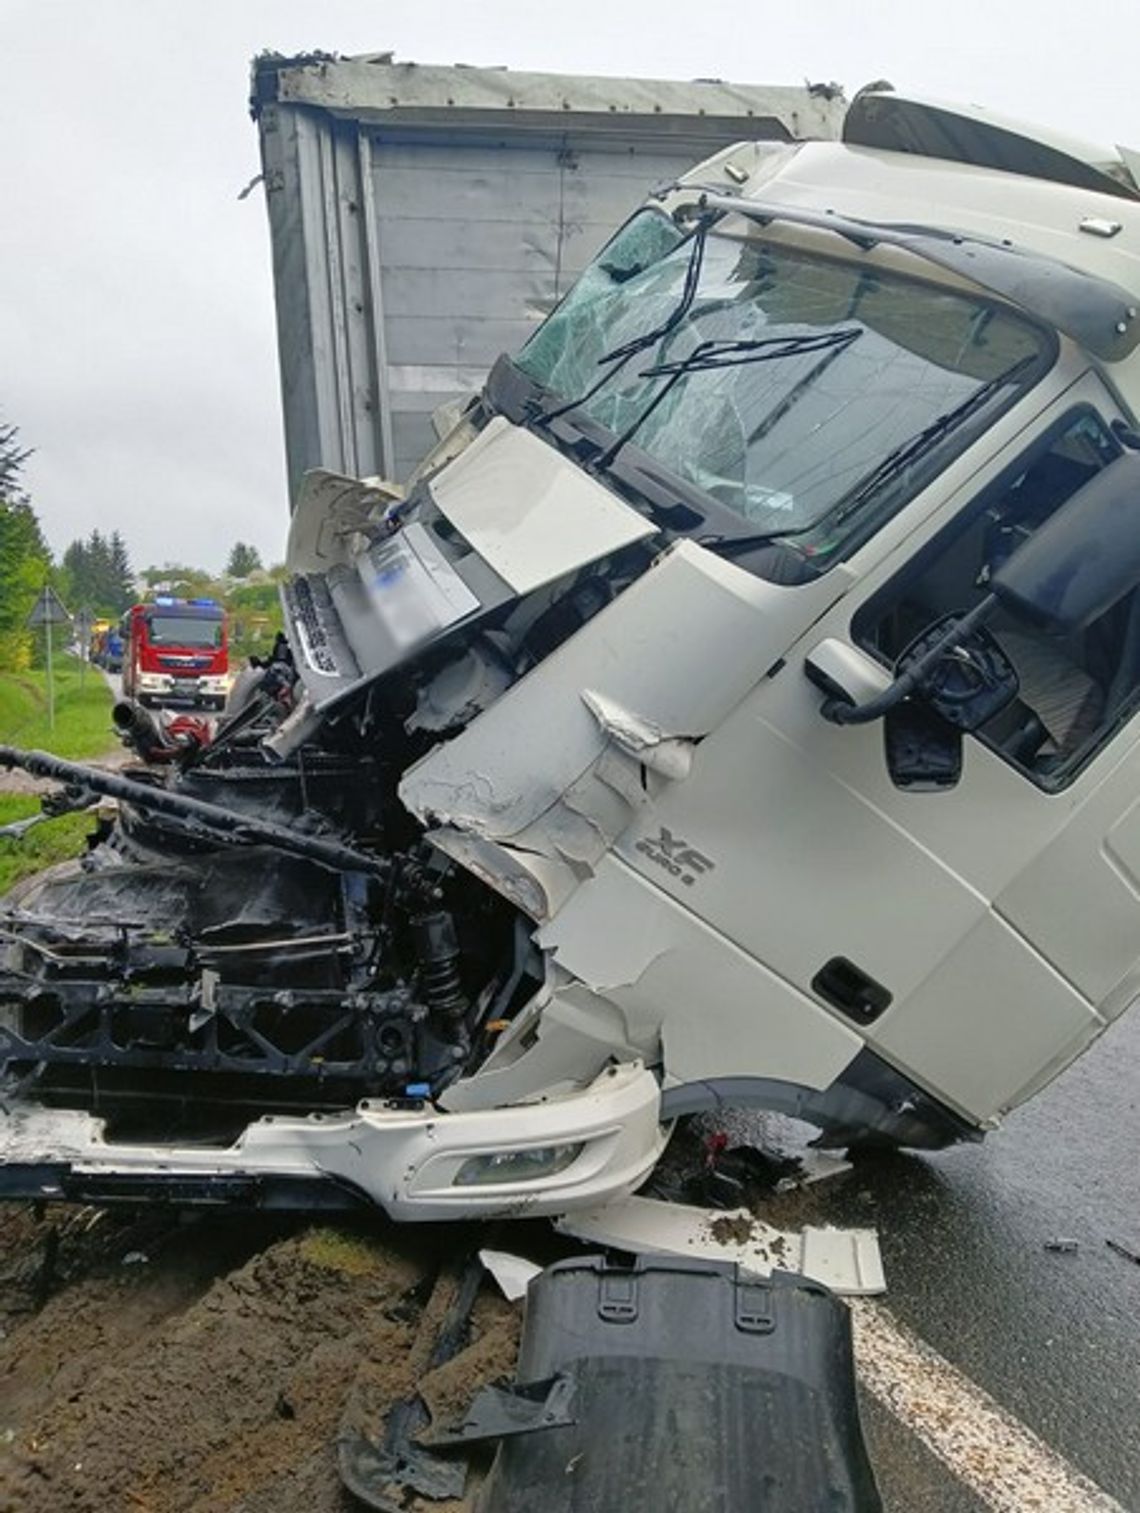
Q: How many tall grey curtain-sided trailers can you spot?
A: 1